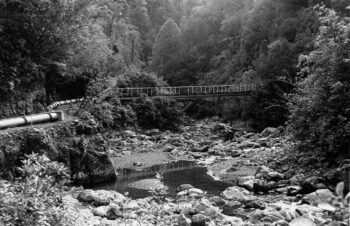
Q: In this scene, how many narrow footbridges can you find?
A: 1